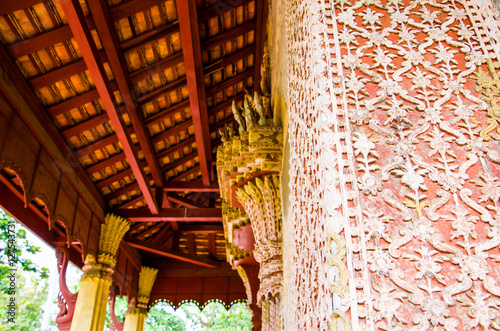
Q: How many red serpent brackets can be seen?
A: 2